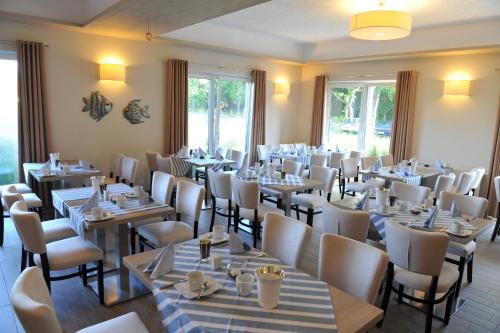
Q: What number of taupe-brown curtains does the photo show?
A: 6